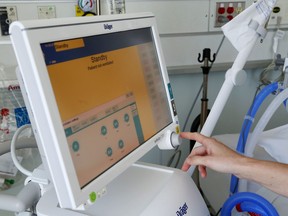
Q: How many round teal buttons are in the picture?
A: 6